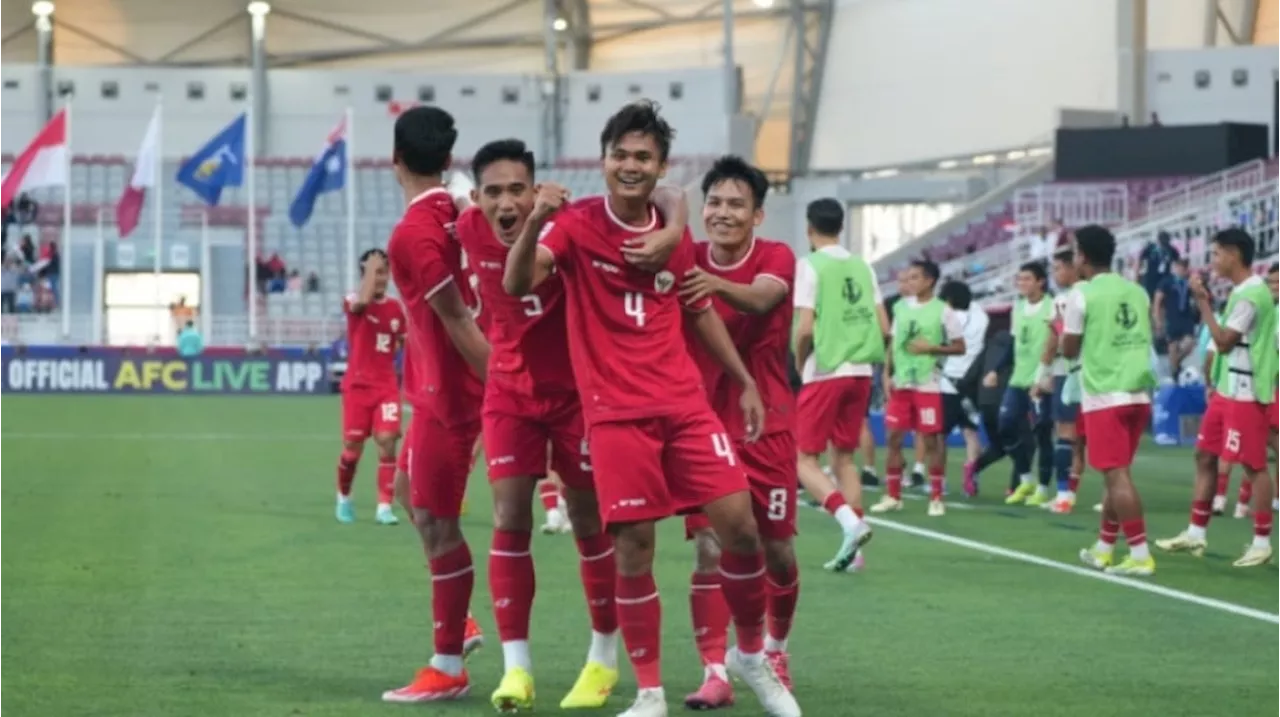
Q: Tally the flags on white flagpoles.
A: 4